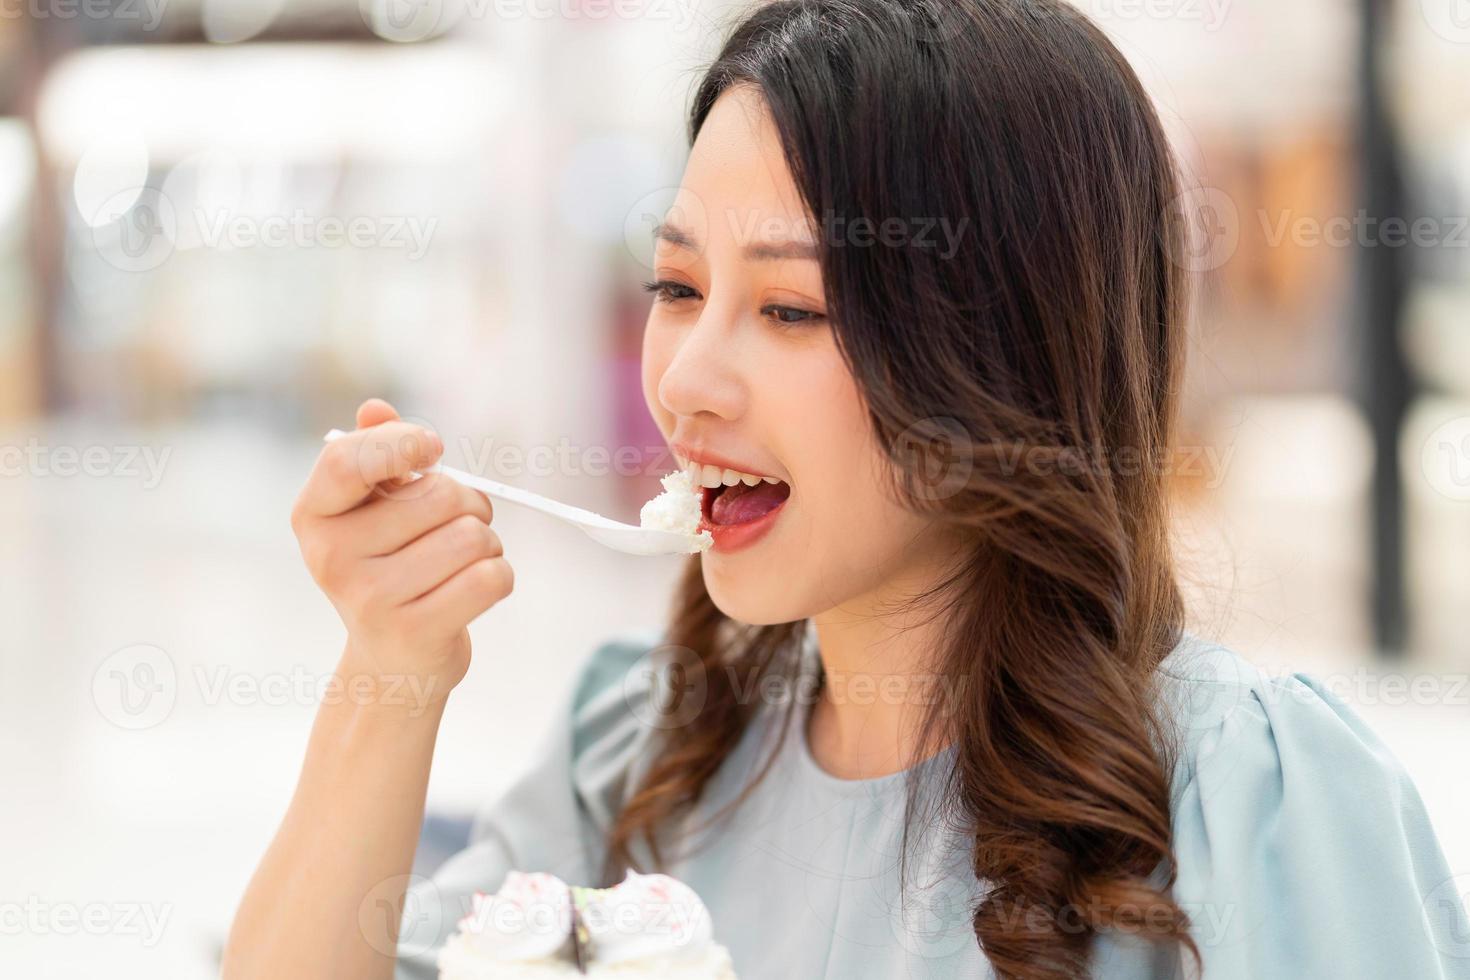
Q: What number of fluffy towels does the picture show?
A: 0